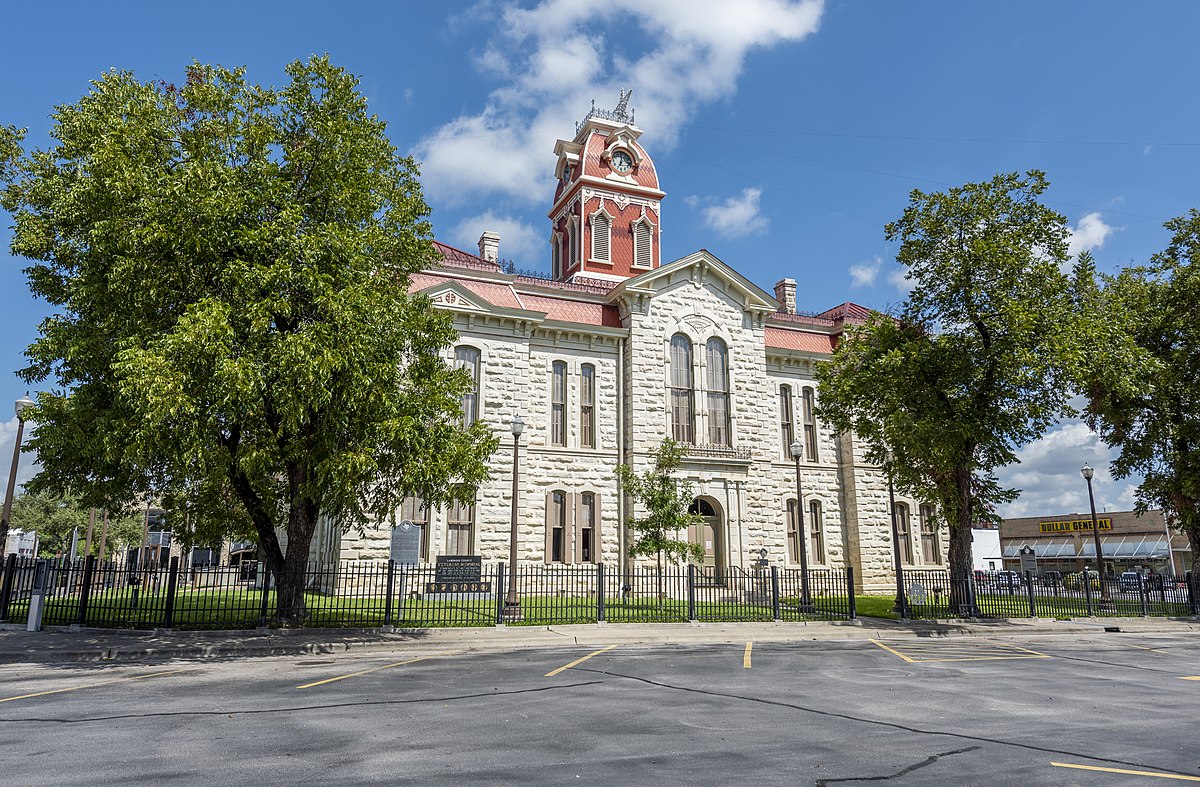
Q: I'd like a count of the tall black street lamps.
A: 5